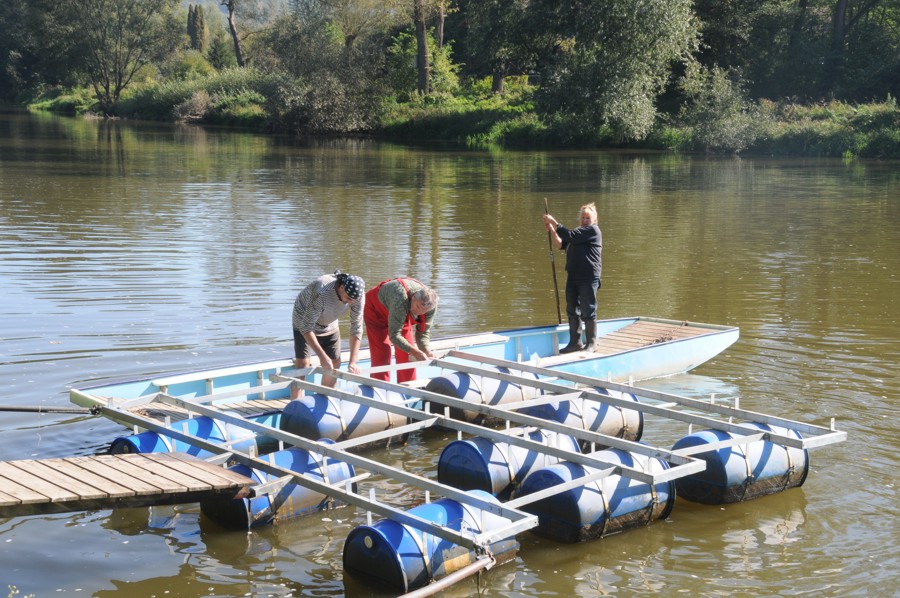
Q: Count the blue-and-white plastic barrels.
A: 9